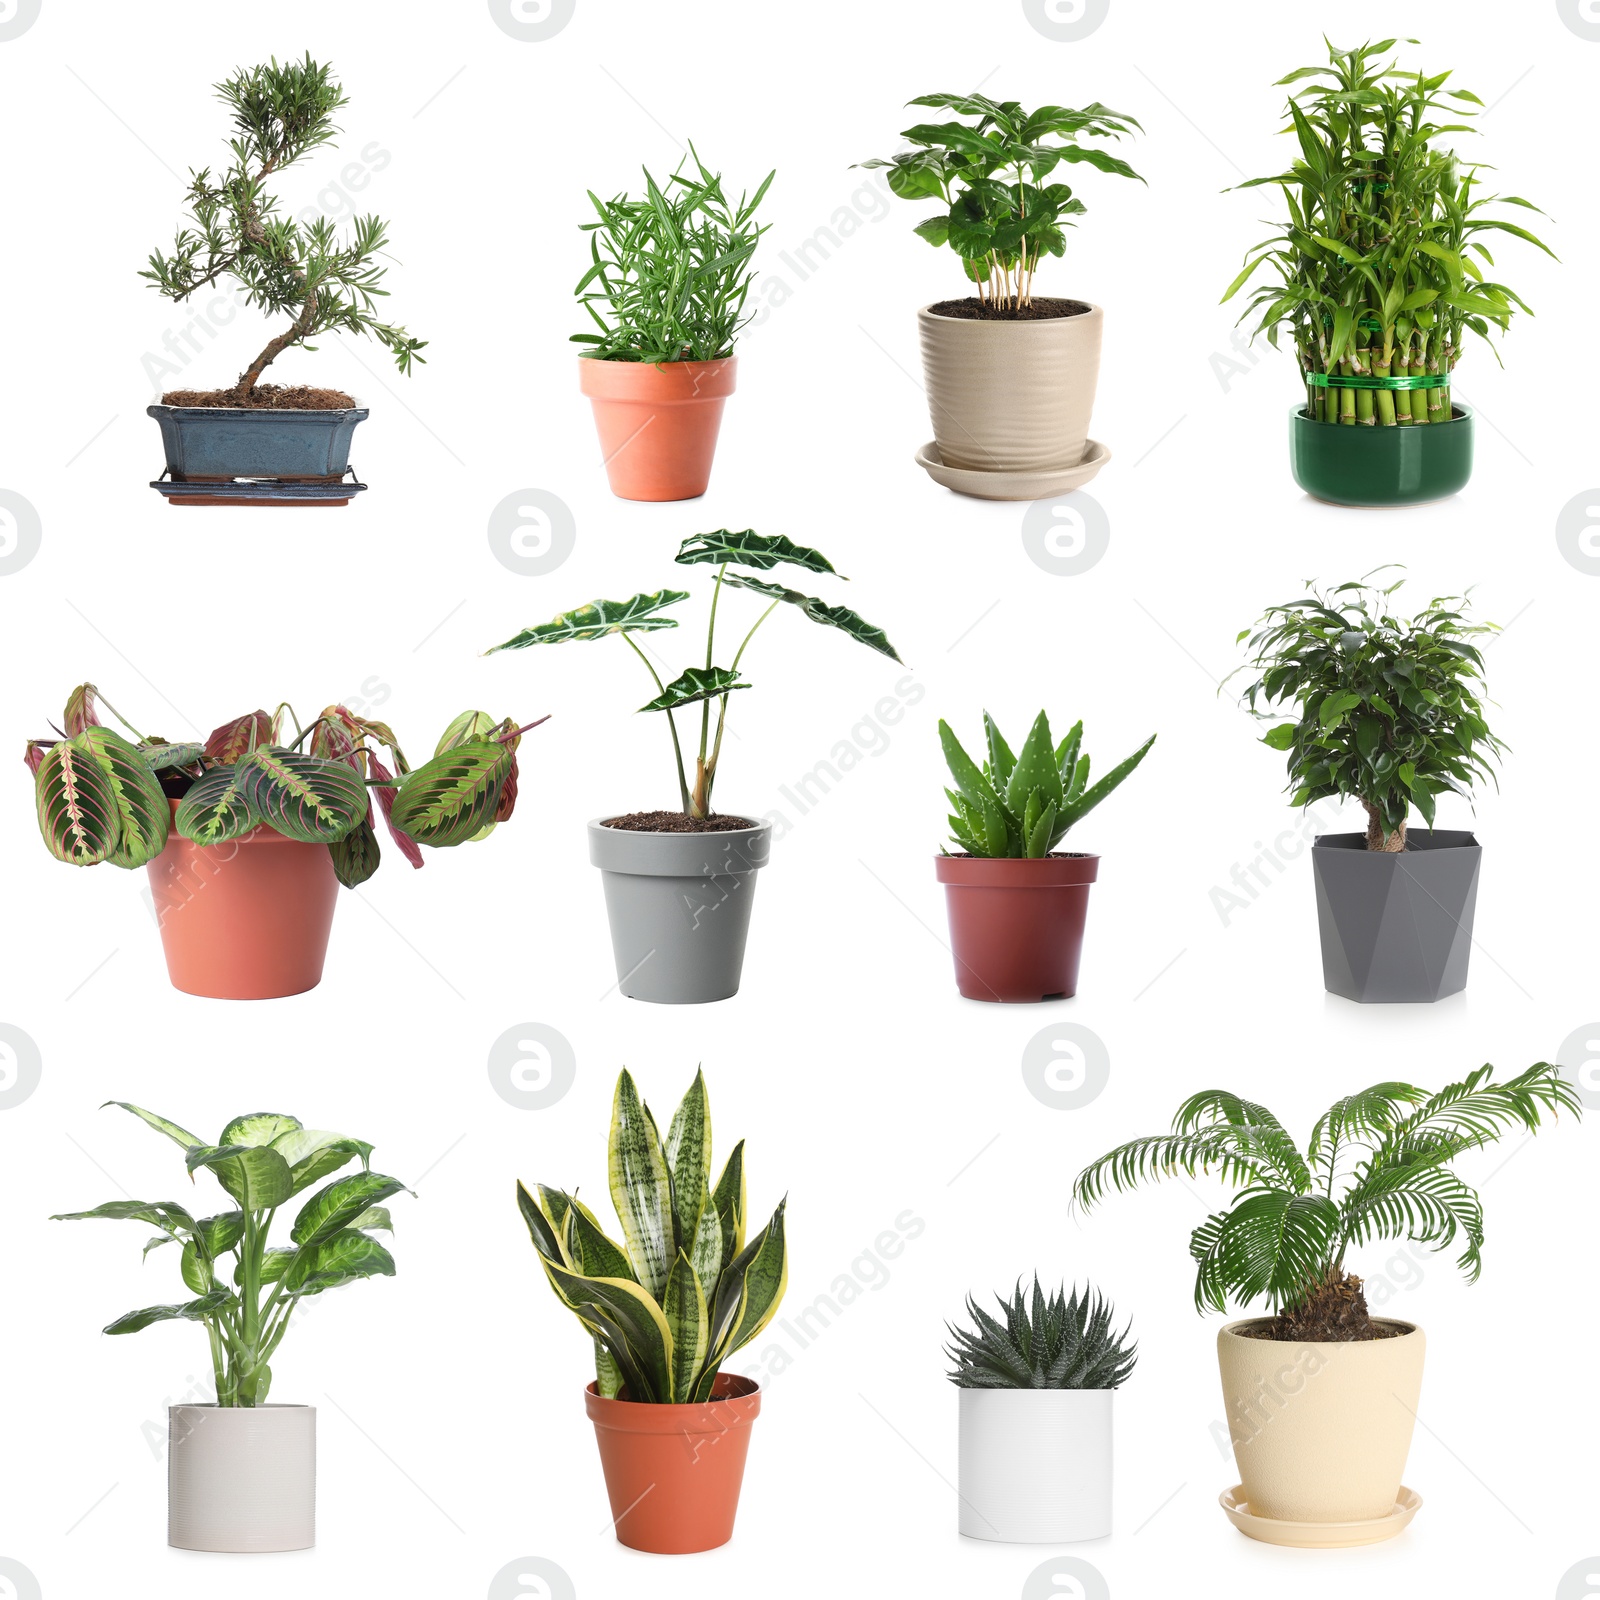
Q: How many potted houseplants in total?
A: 12